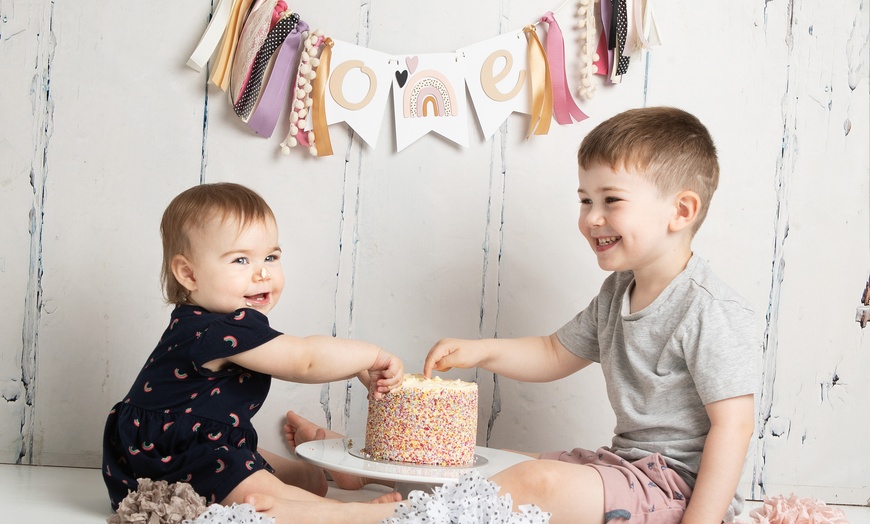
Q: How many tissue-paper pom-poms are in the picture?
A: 4